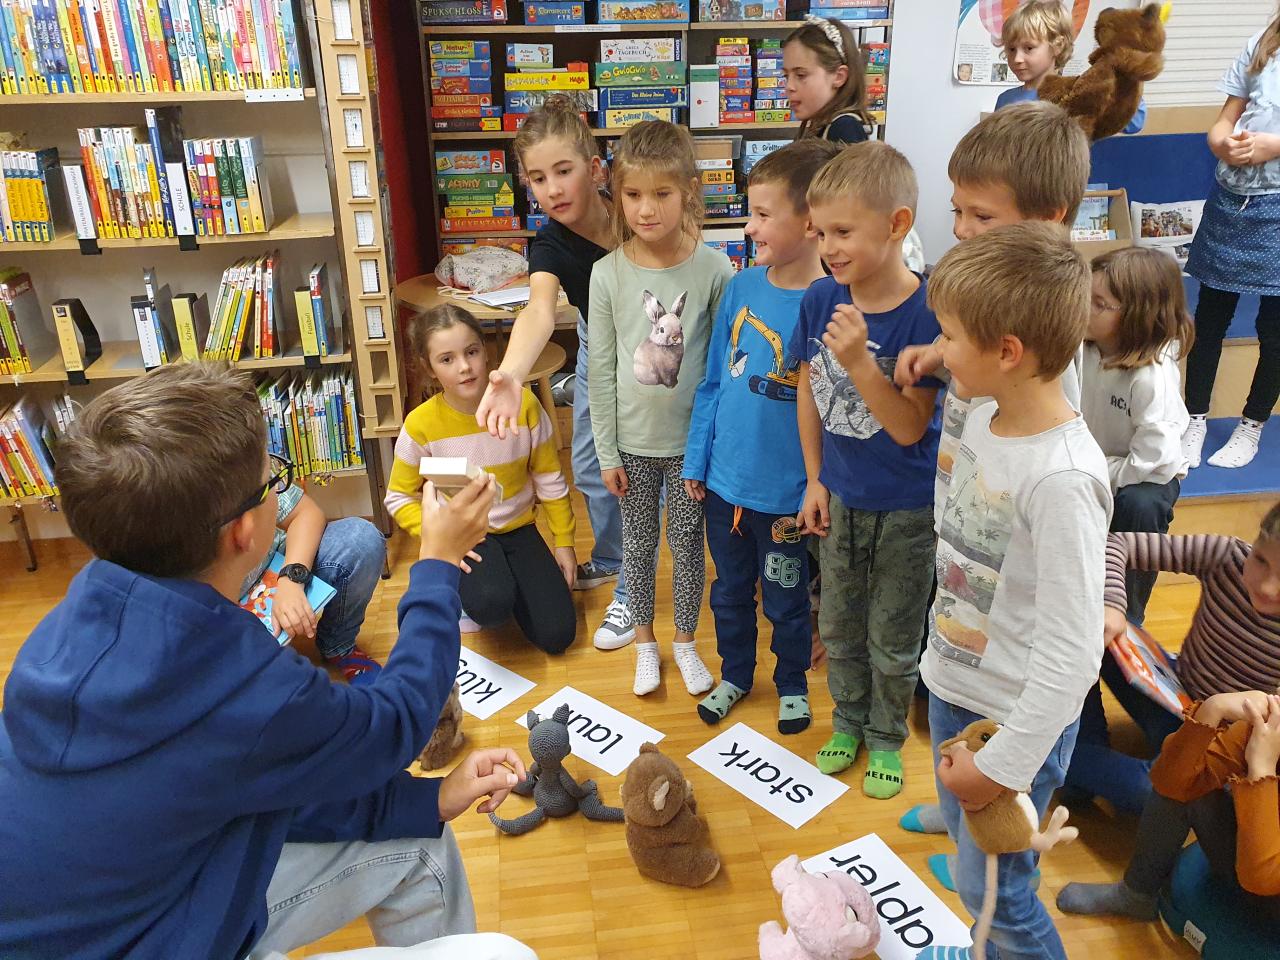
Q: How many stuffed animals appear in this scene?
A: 6